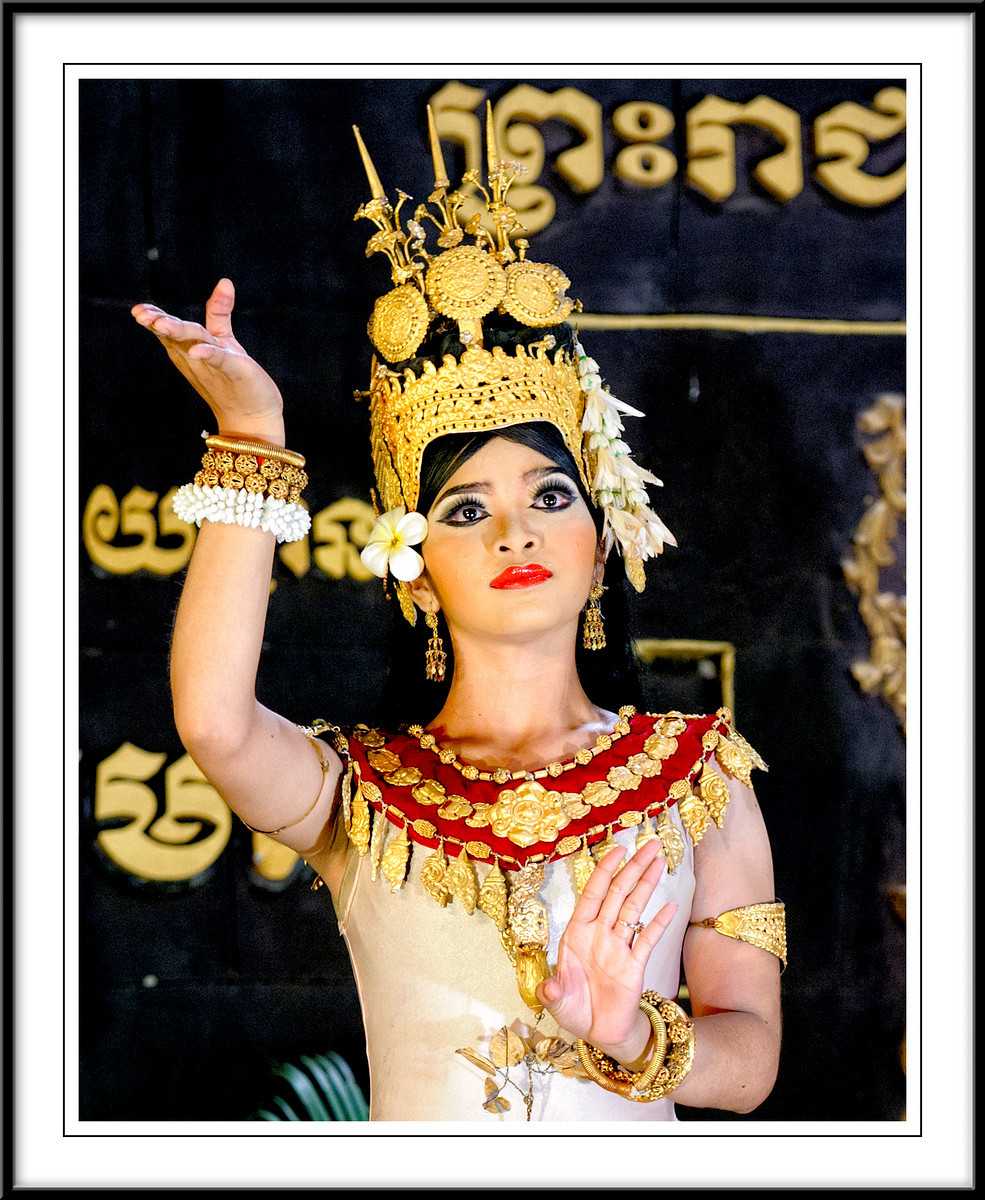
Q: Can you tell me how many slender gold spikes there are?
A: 3